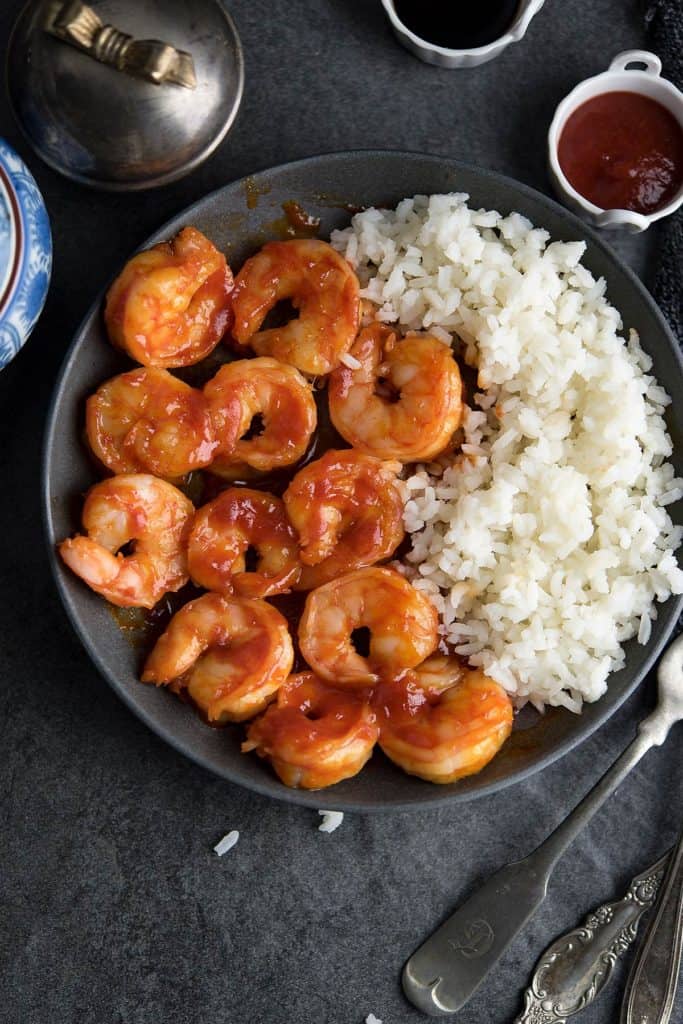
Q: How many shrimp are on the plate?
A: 12